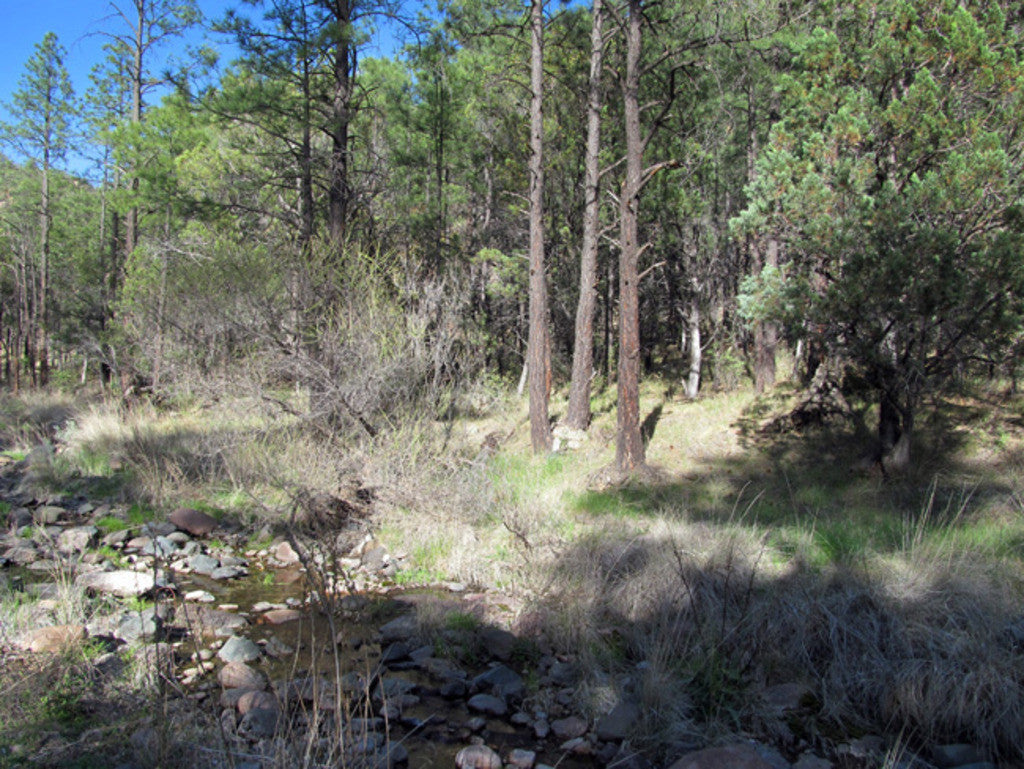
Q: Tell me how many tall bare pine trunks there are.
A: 3